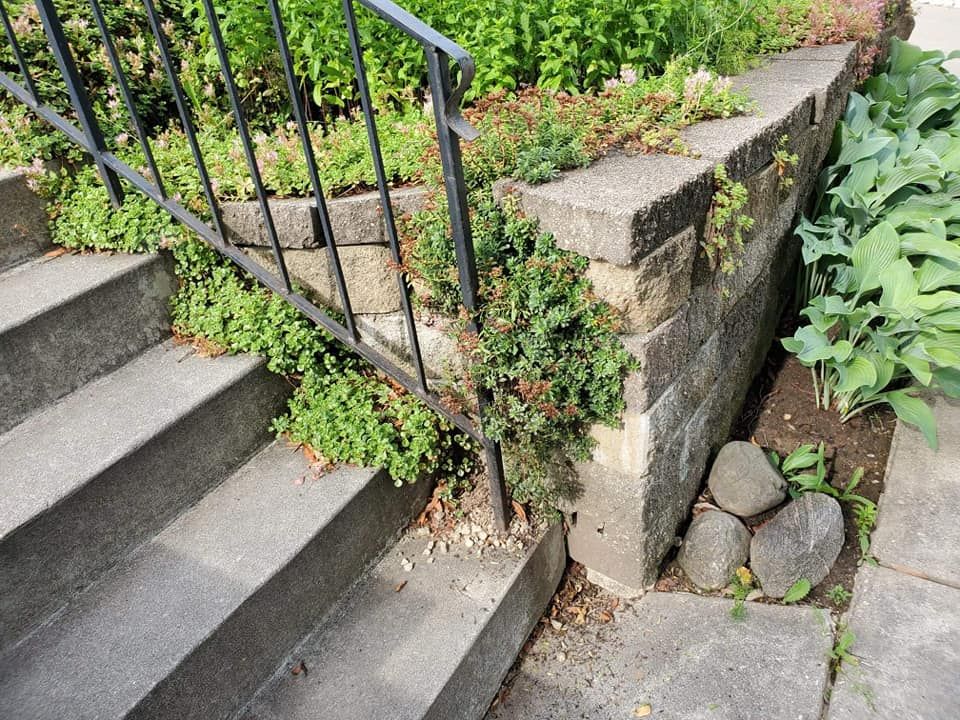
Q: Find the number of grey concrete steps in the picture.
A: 5